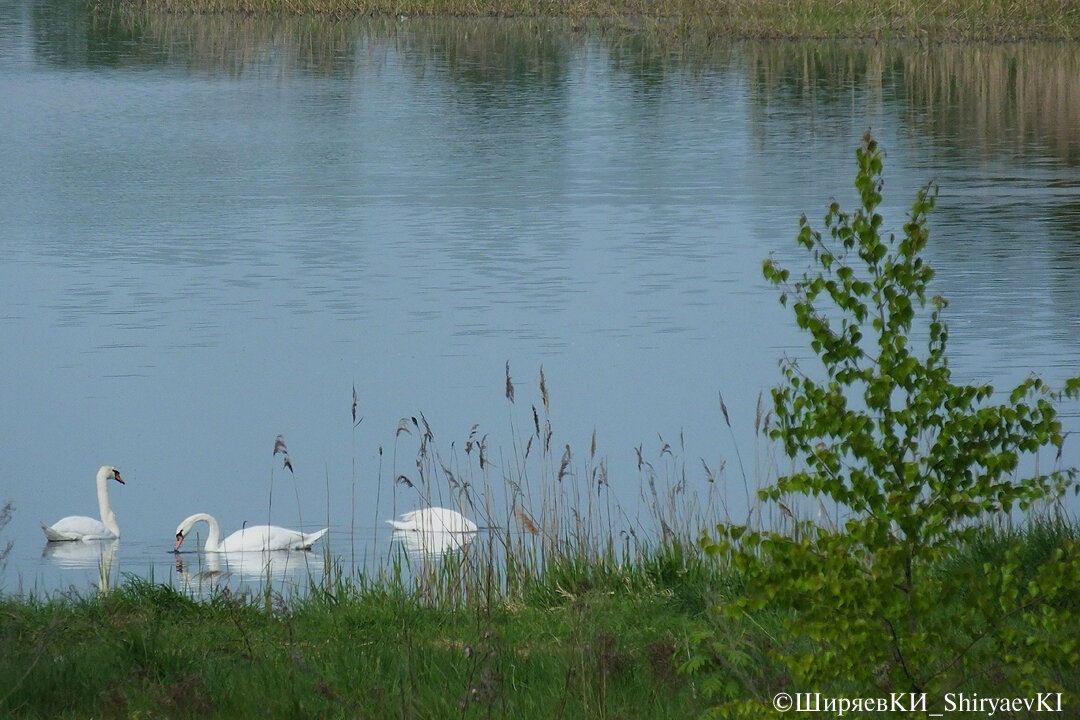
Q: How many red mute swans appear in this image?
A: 0